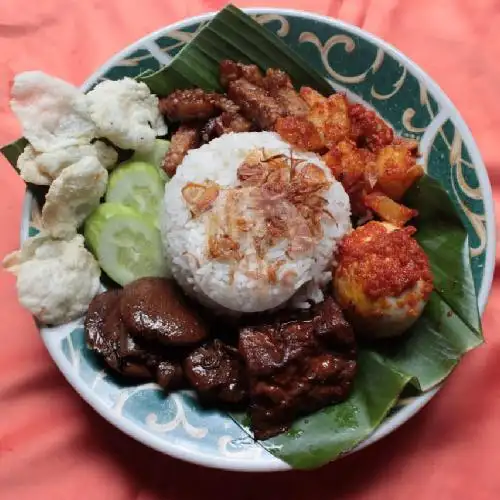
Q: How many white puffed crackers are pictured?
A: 5